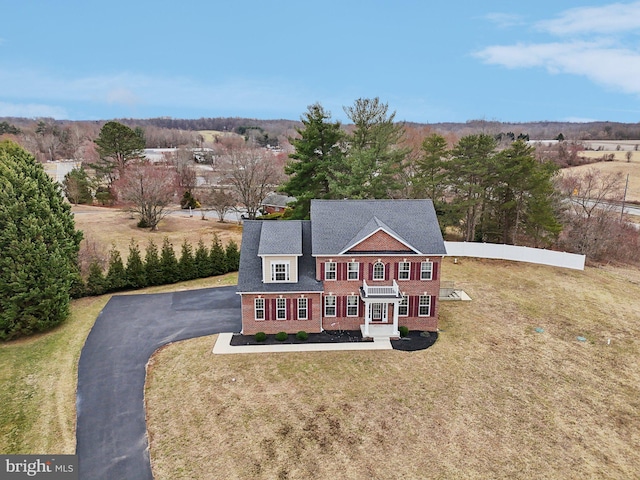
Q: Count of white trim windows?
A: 13